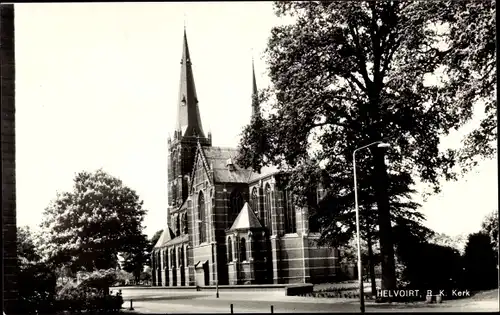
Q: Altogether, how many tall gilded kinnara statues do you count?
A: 0